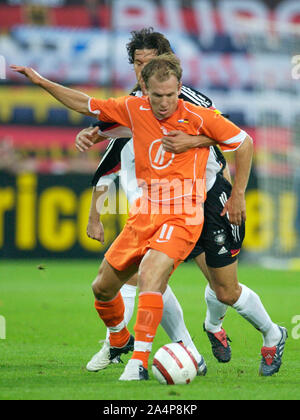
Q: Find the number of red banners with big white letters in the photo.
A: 1